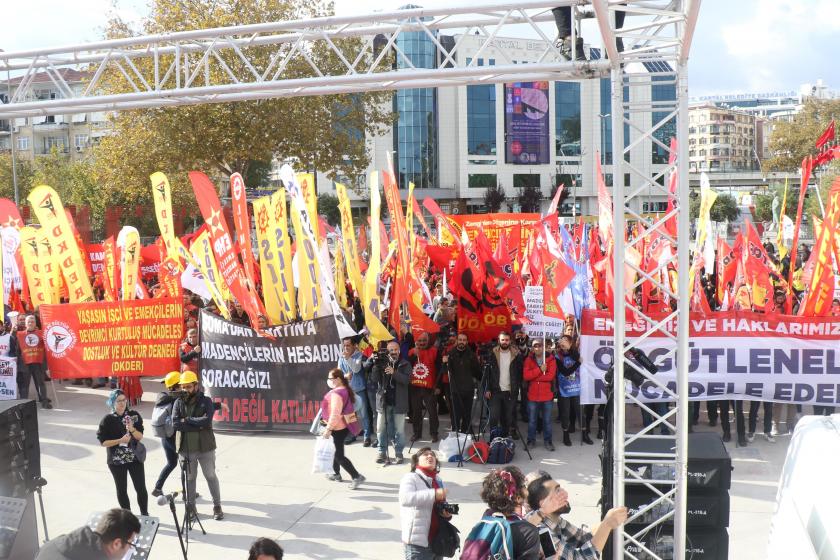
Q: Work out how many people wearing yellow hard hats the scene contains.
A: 2